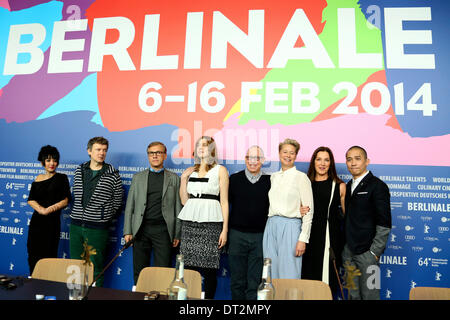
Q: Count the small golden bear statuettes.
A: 2